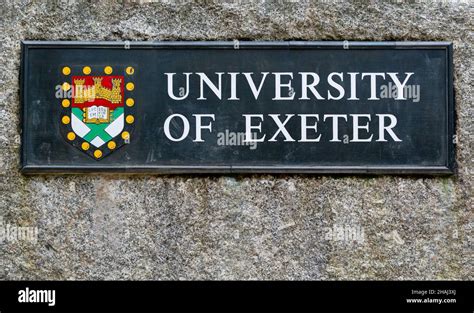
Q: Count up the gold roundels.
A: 15